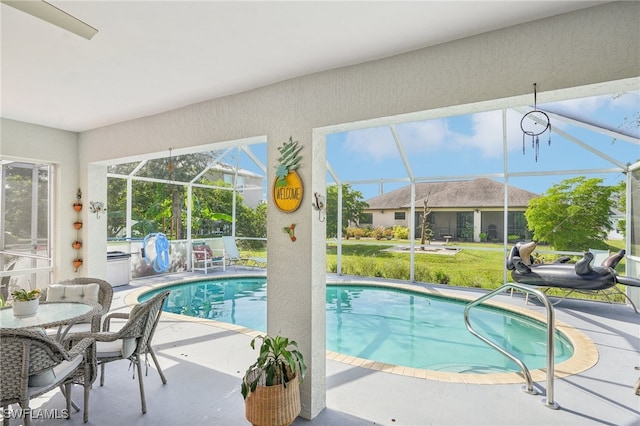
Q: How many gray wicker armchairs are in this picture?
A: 3